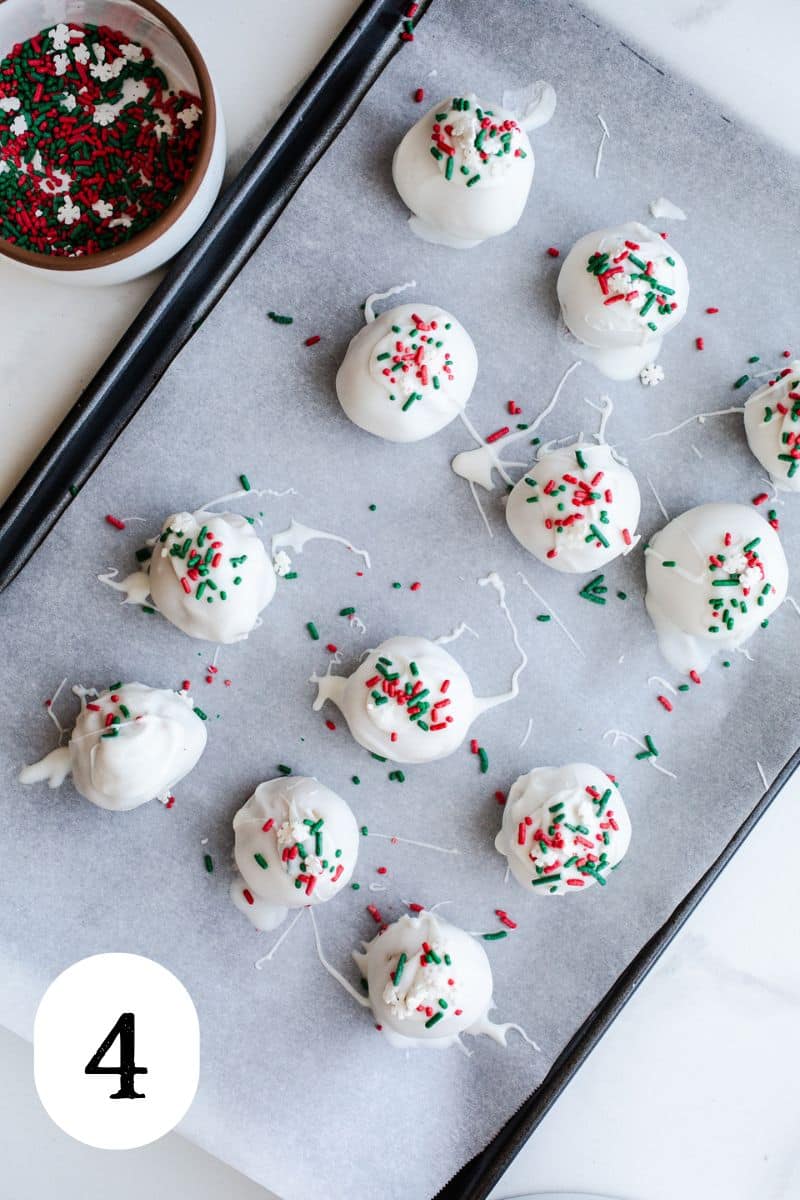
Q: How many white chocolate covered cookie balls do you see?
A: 12